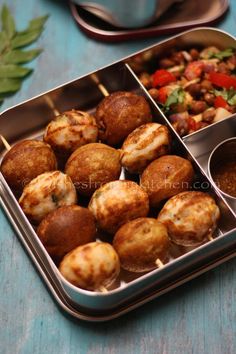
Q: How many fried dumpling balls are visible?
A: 12